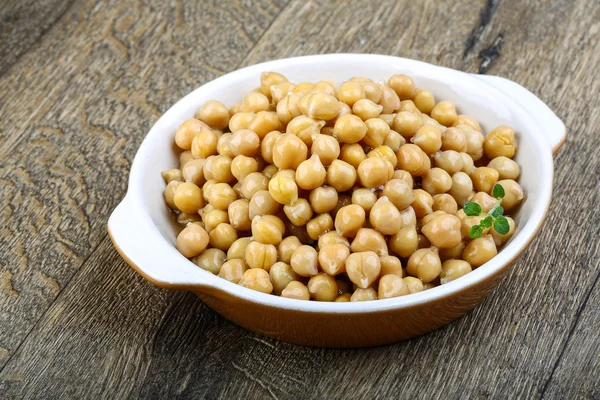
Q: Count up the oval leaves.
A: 6